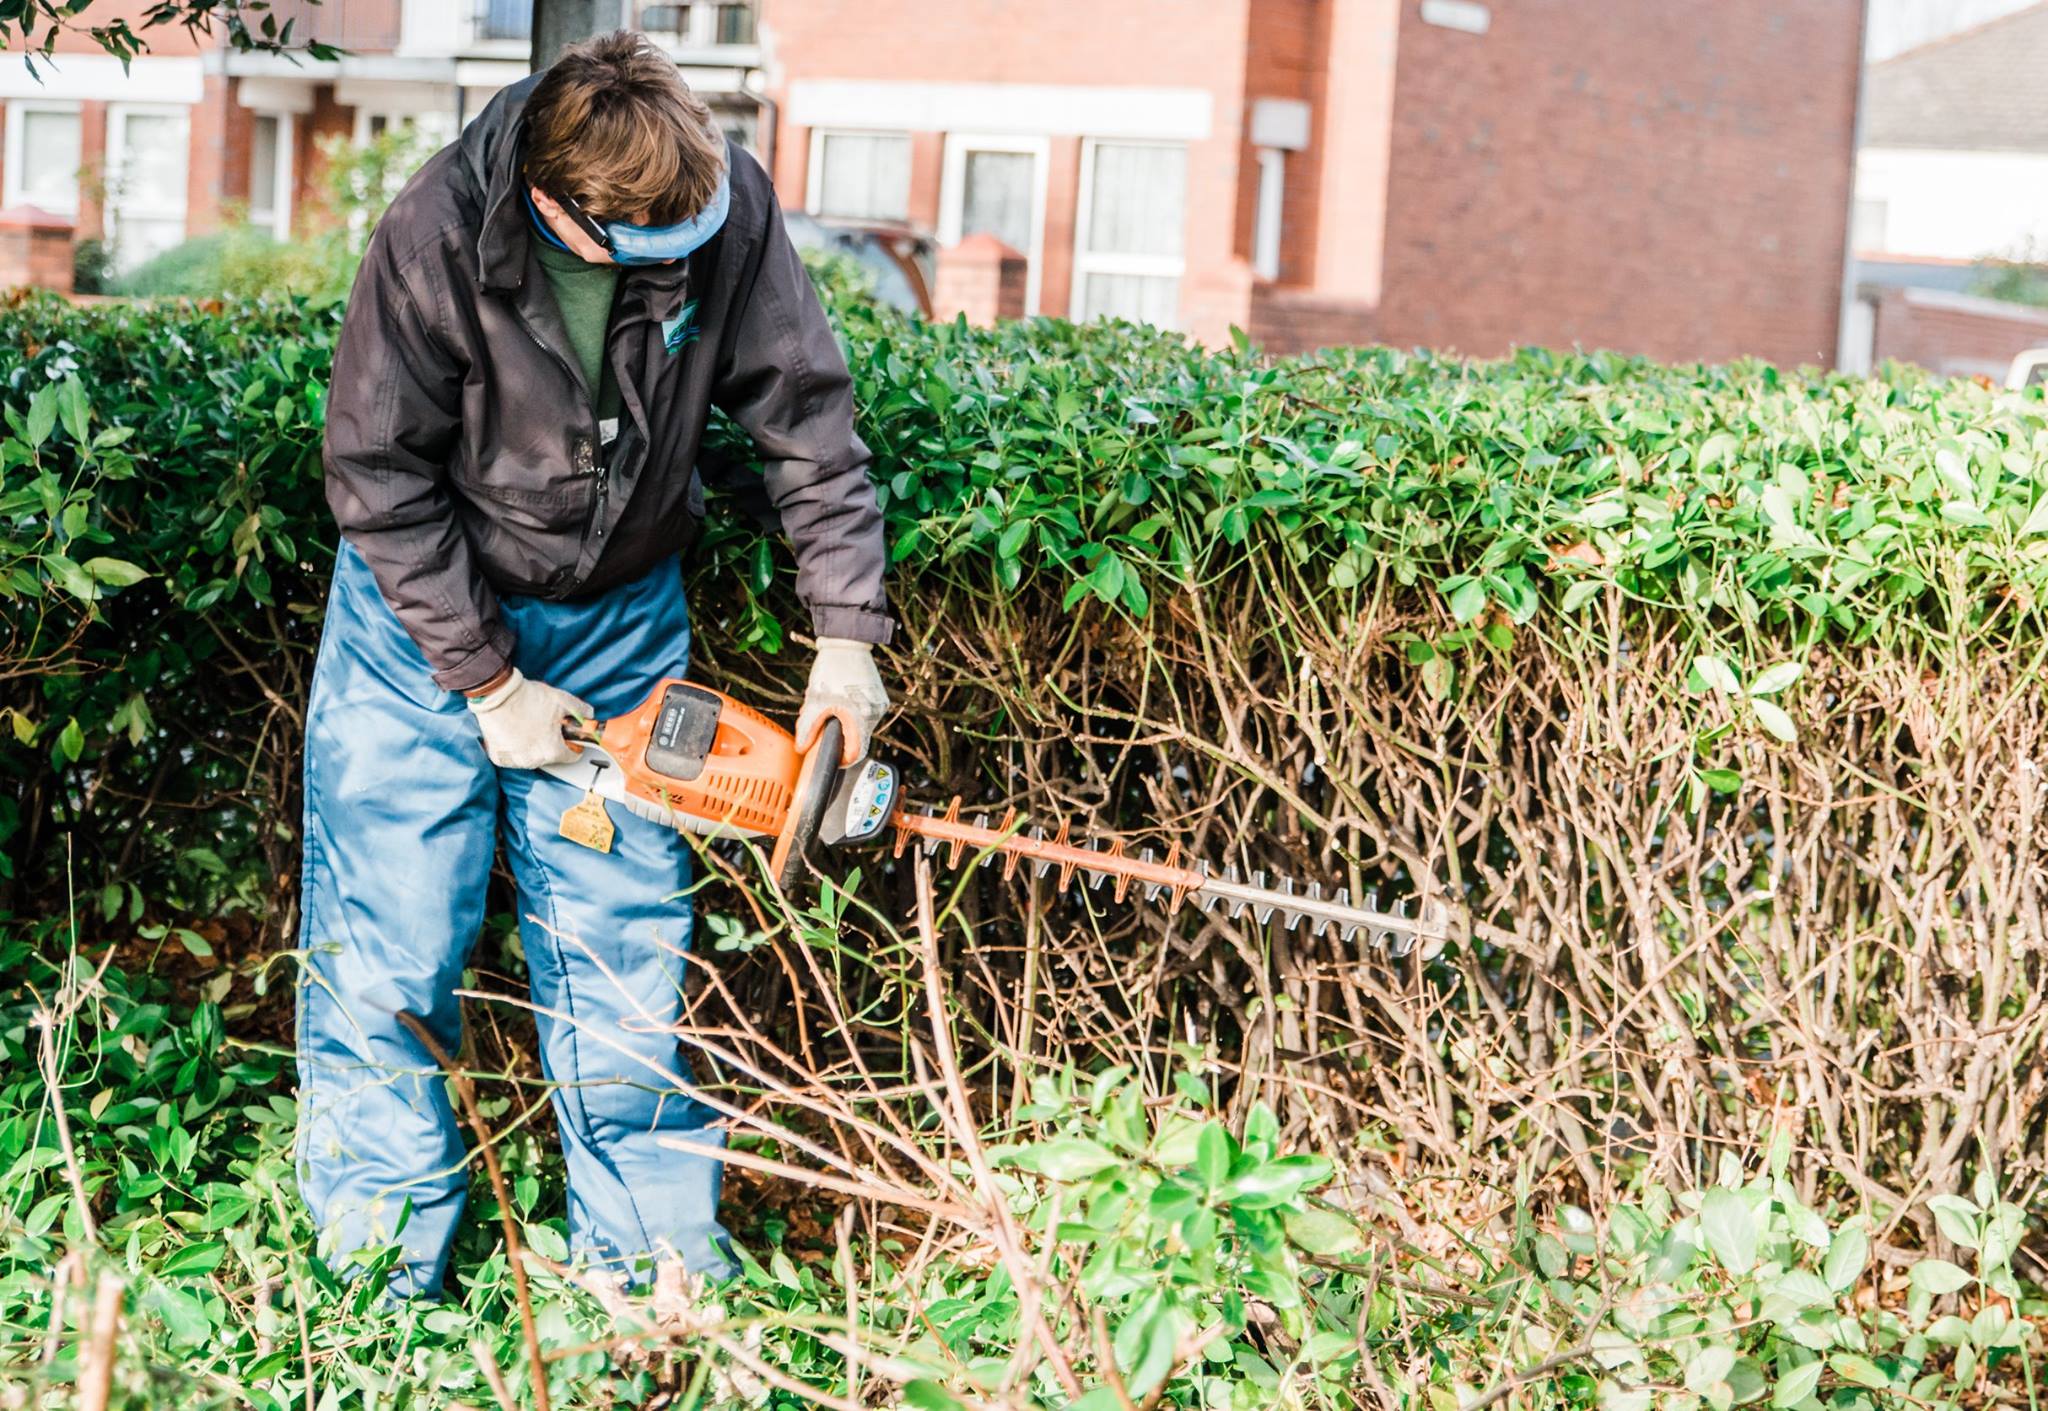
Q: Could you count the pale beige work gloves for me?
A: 2